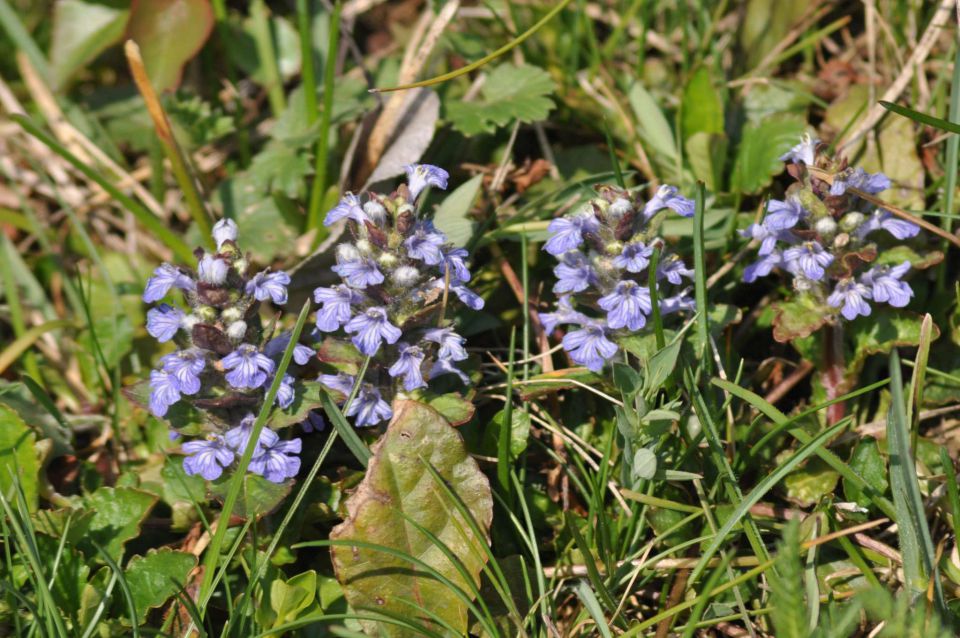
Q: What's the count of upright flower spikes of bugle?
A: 4